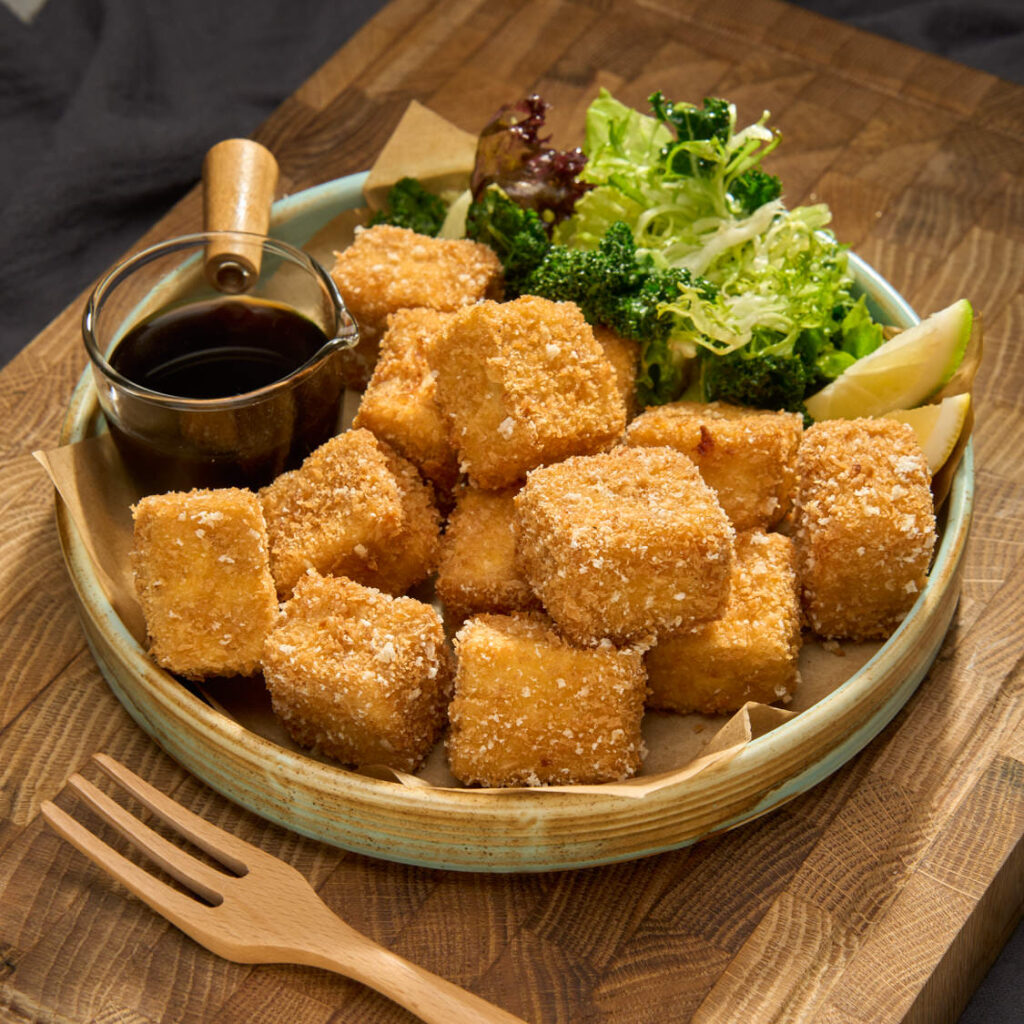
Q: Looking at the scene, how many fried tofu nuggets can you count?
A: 13